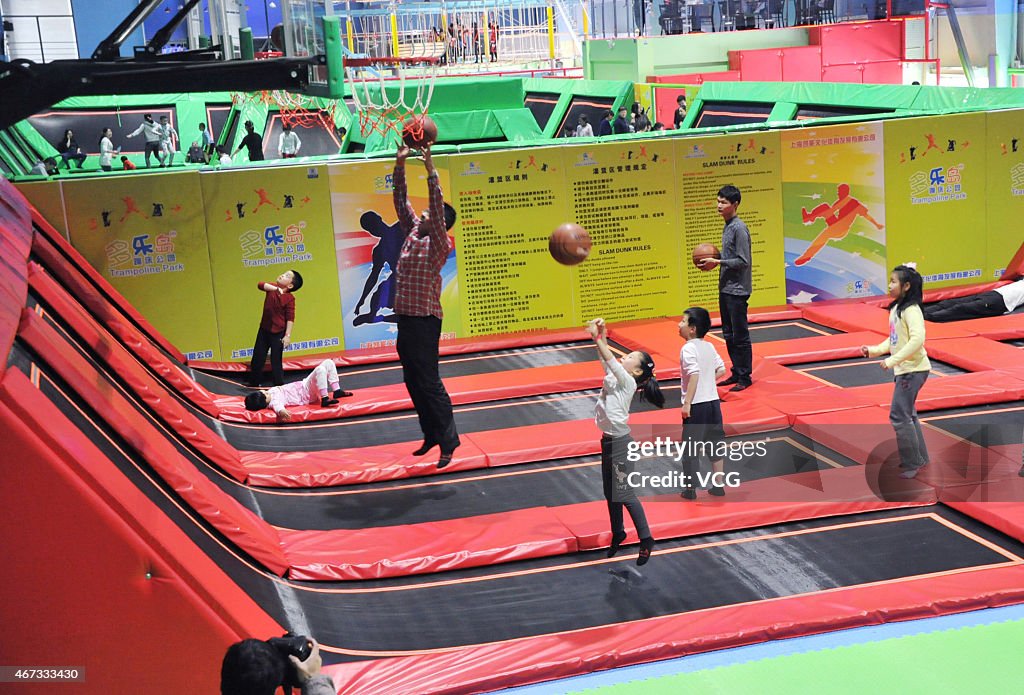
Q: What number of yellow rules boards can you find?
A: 3